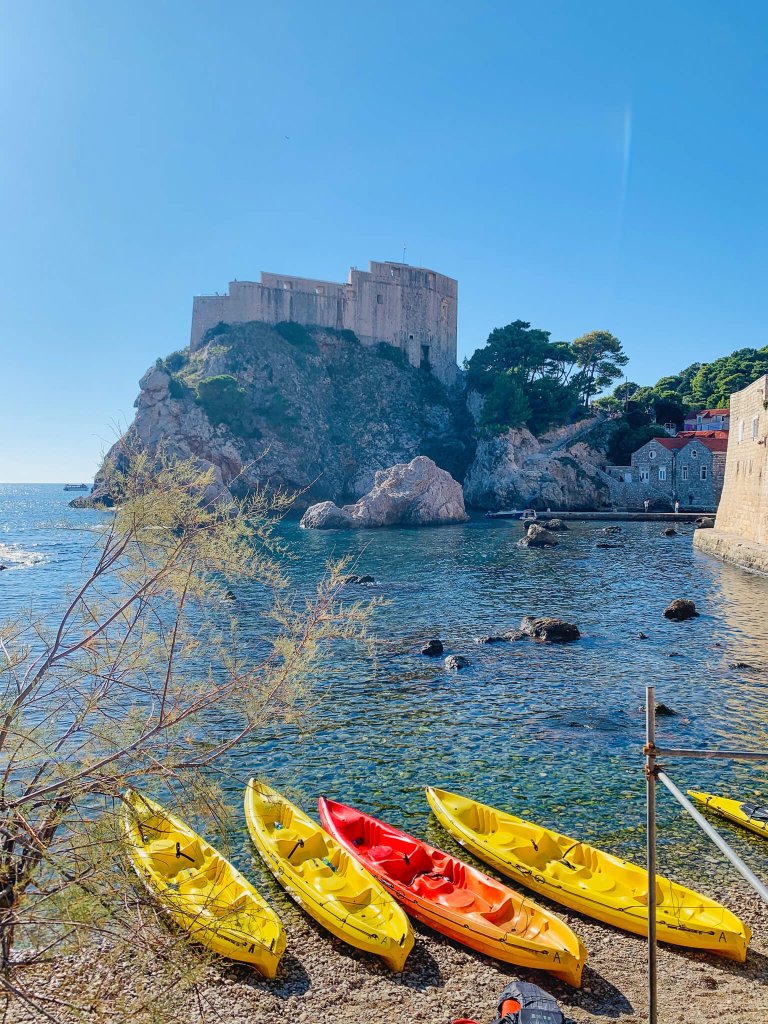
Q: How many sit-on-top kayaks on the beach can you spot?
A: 4